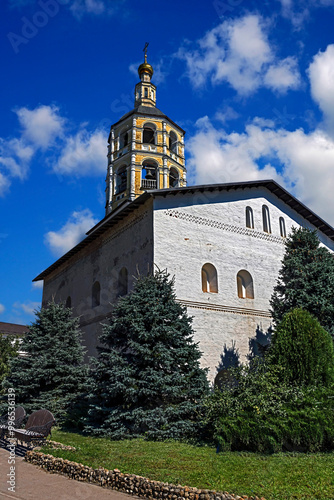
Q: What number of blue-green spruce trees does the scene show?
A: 3